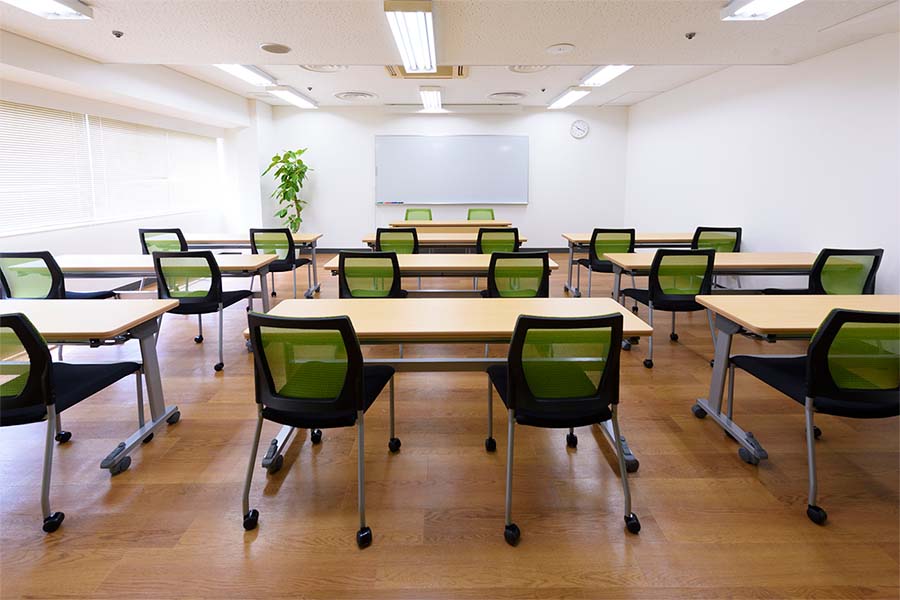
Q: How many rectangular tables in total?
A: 10